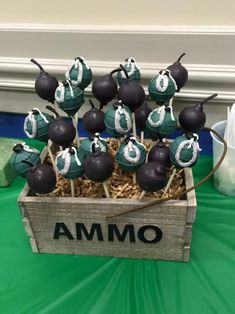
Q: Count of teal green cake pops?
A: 12